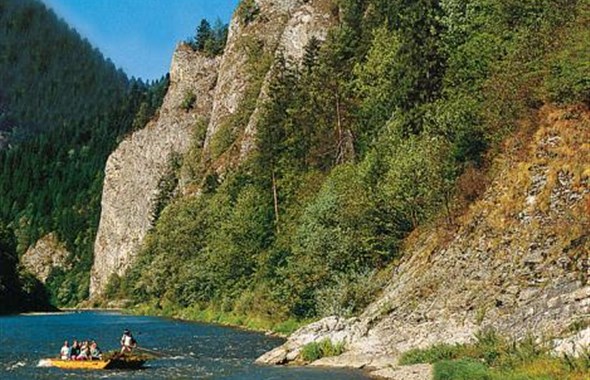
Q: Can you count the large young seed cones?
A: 0